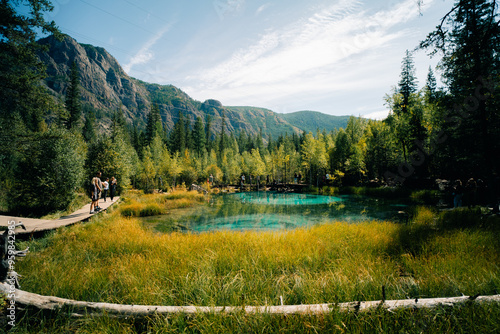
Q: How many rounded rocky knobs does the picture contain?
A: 1